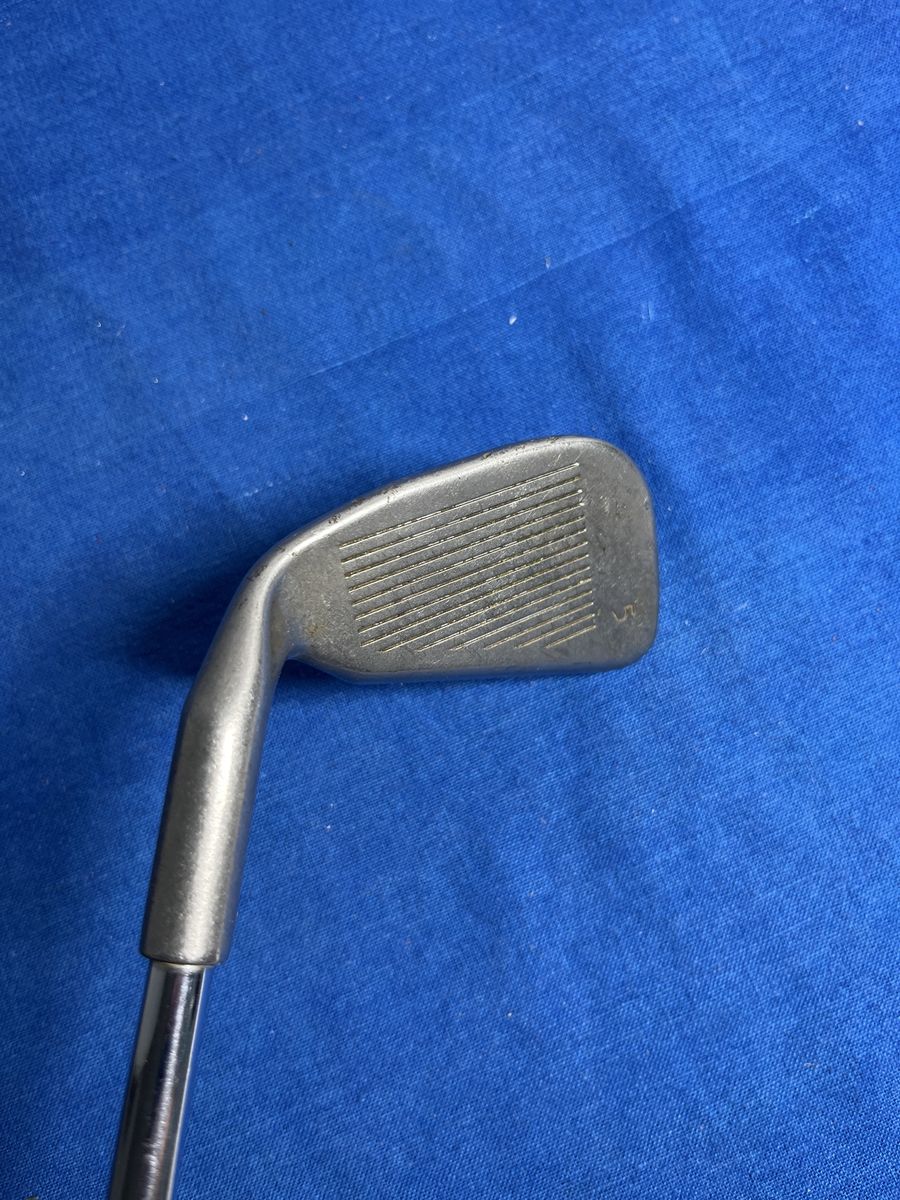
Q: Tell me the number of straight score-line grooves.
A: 14